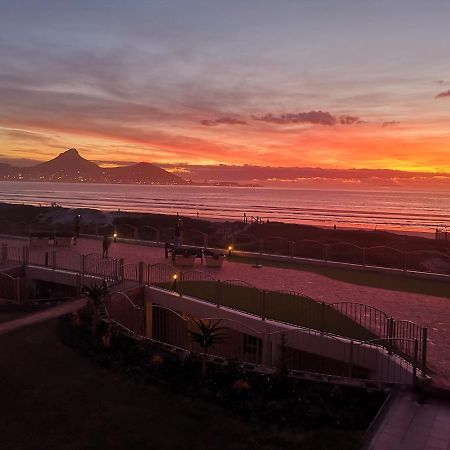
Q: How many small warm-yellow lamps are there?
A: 3